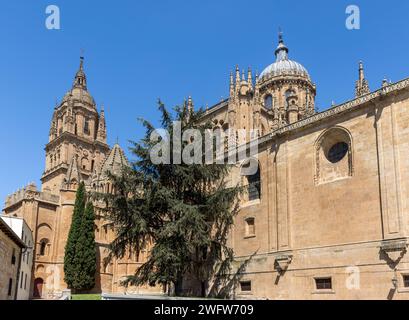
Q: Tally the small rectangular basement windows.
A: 3